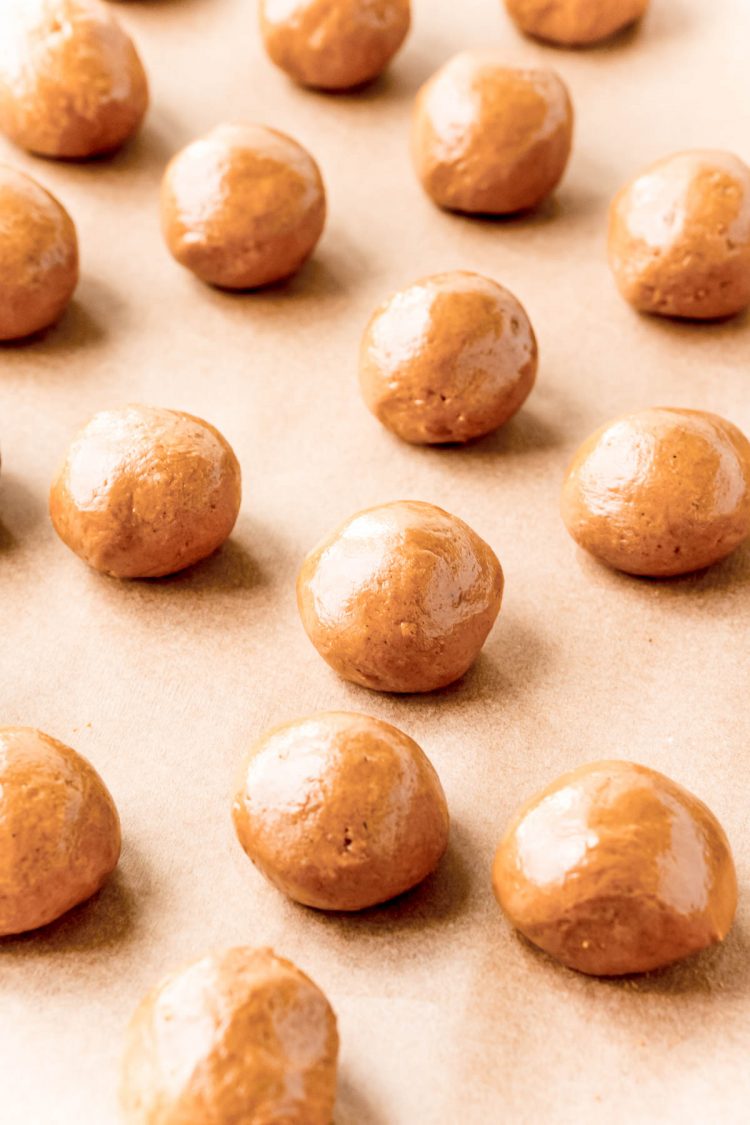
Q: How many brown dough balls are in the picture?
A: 15